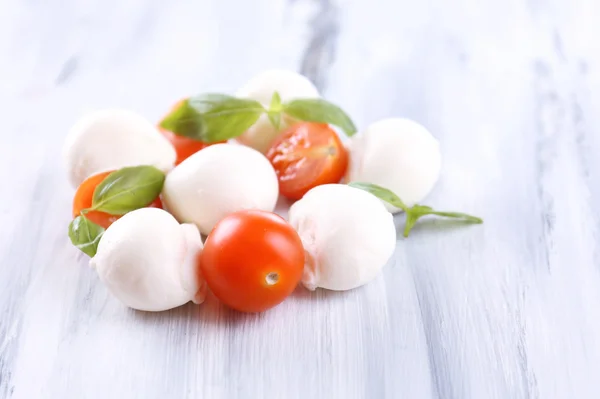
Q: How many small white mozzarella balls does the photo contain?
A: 6